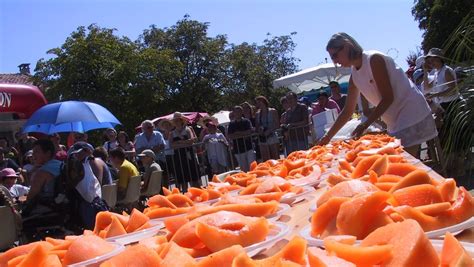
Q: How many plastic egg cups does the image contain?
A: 0